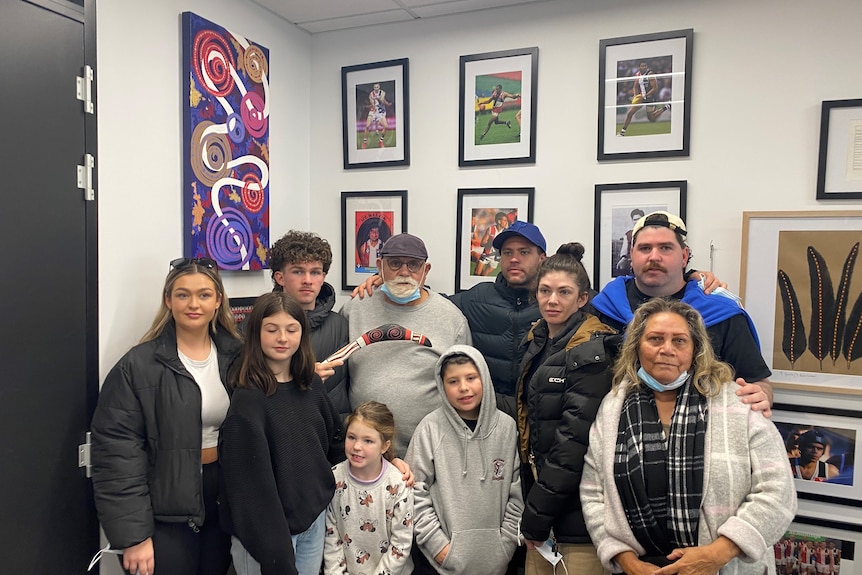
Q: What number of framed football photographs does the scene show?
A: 8